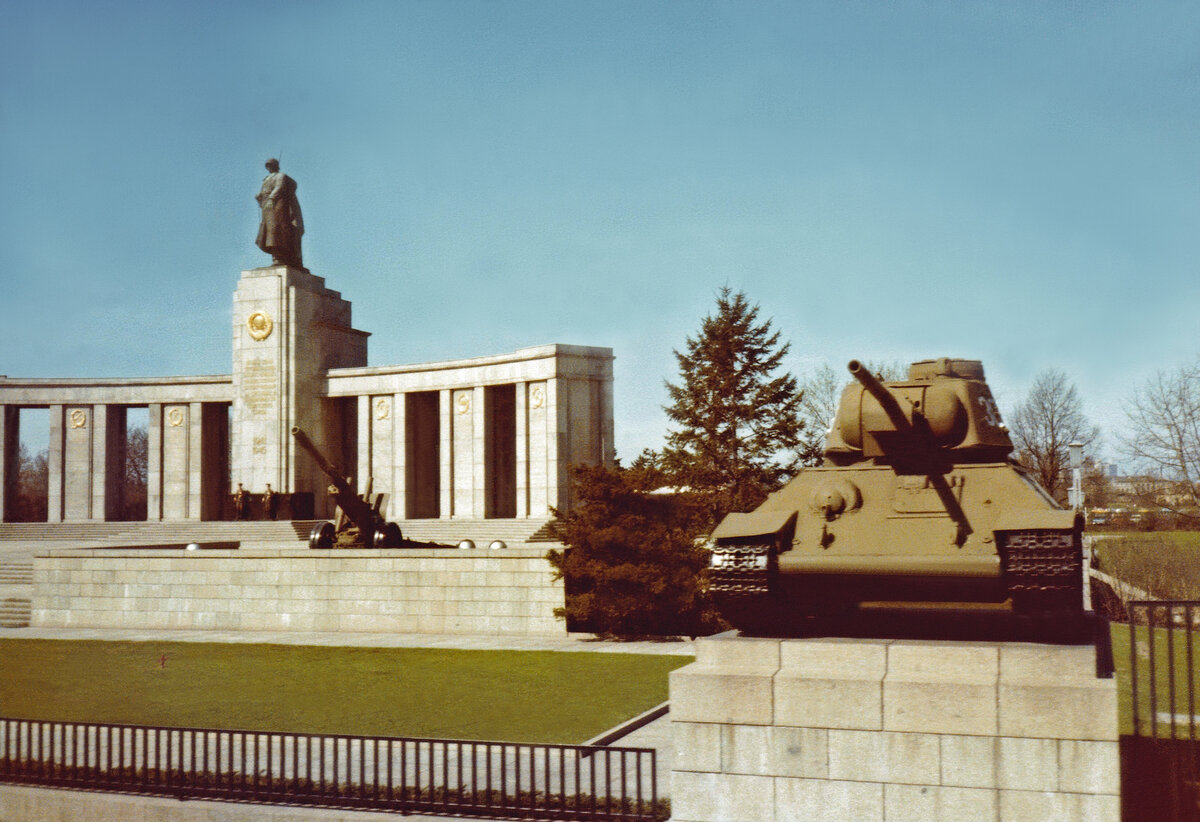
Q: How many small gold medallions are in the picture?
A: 5